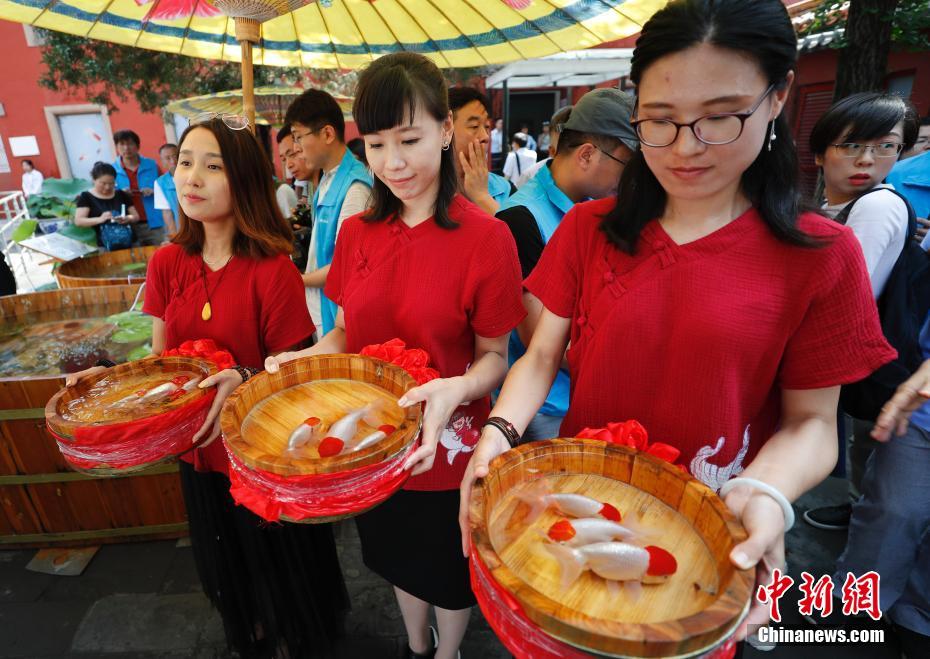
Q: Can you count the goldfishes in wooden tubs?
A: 9